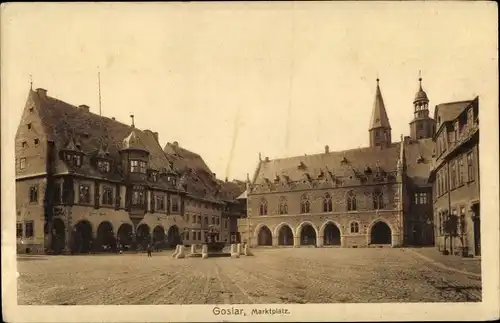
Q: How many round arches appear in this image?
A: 12